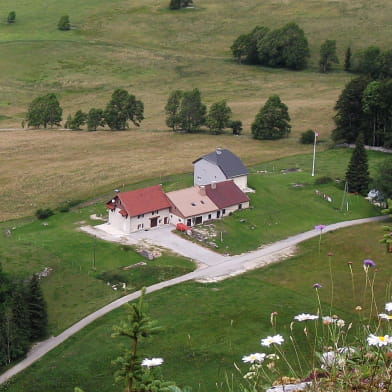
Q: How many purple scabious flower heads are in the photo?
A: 3